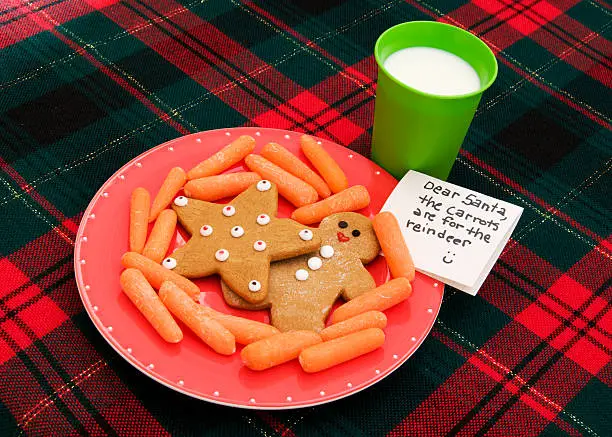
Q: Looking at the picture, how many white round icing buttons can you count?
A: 14